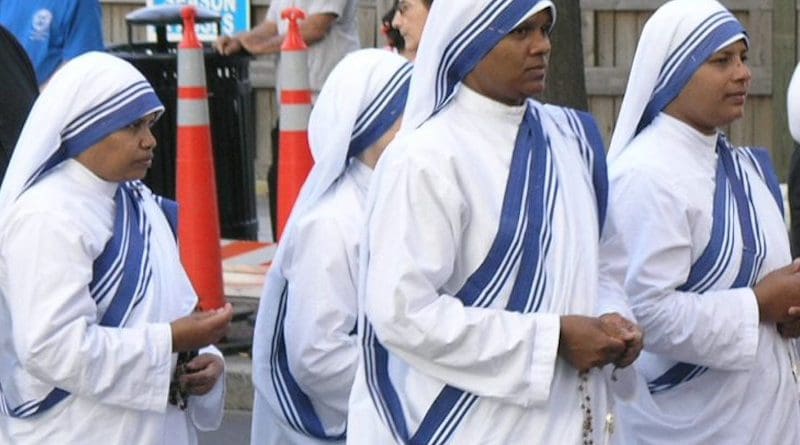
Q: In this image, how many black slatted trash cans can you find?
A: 1